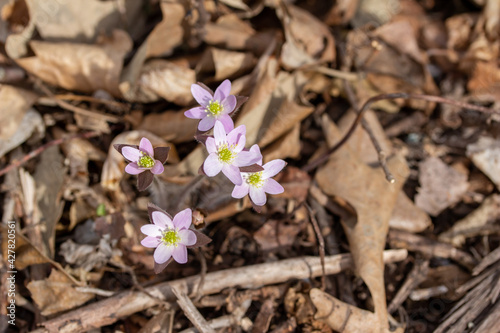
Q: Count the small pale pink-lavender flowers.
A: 5